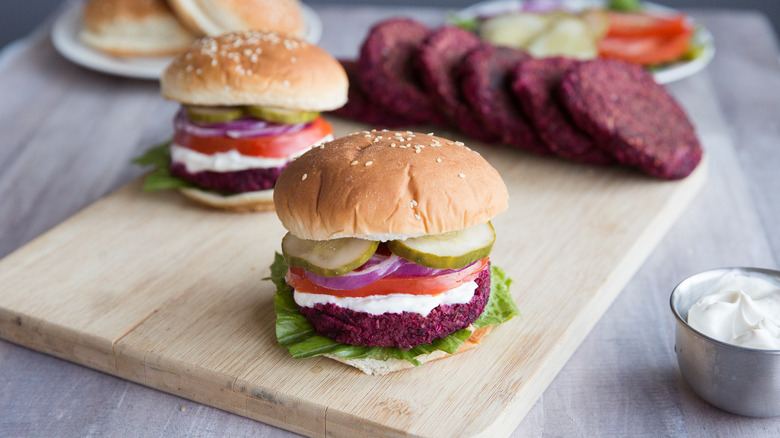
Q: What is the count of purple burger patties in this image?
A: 8